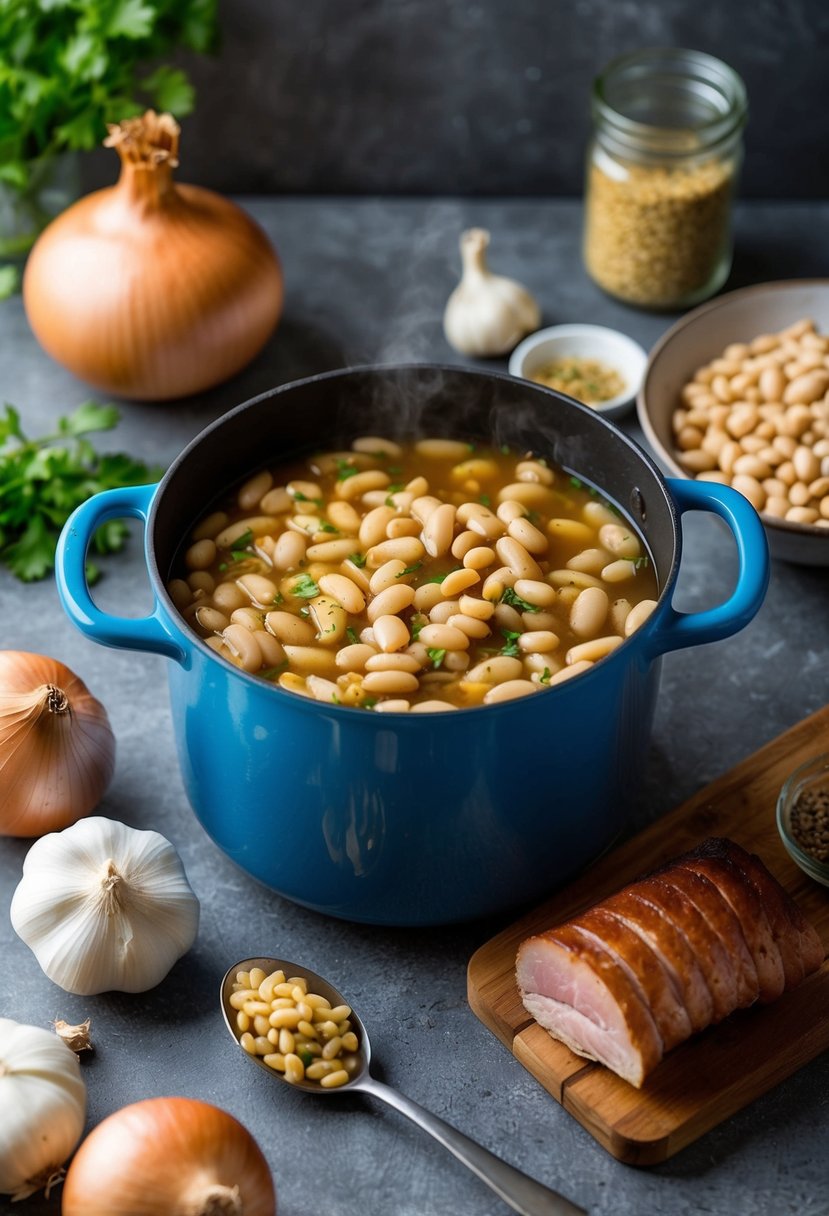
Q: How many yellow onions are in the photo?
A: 3